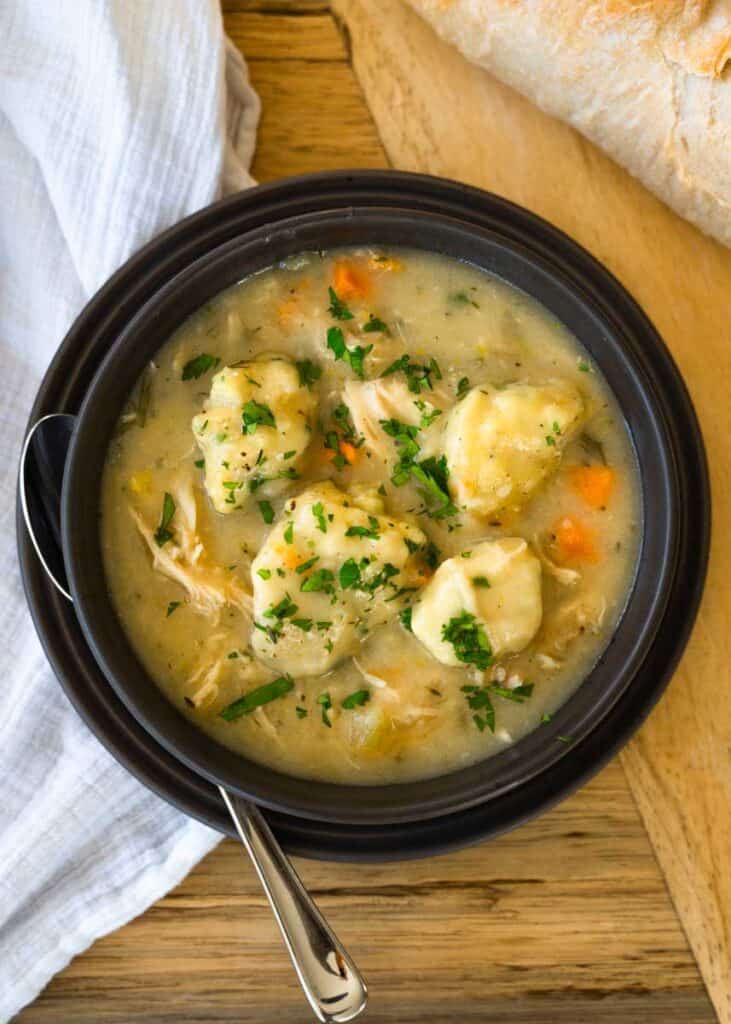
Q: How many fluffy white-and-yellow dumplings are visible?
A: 4